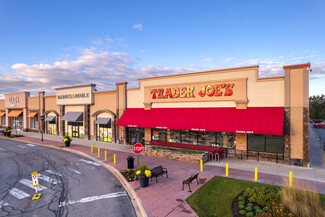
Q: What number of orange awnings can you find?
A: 3